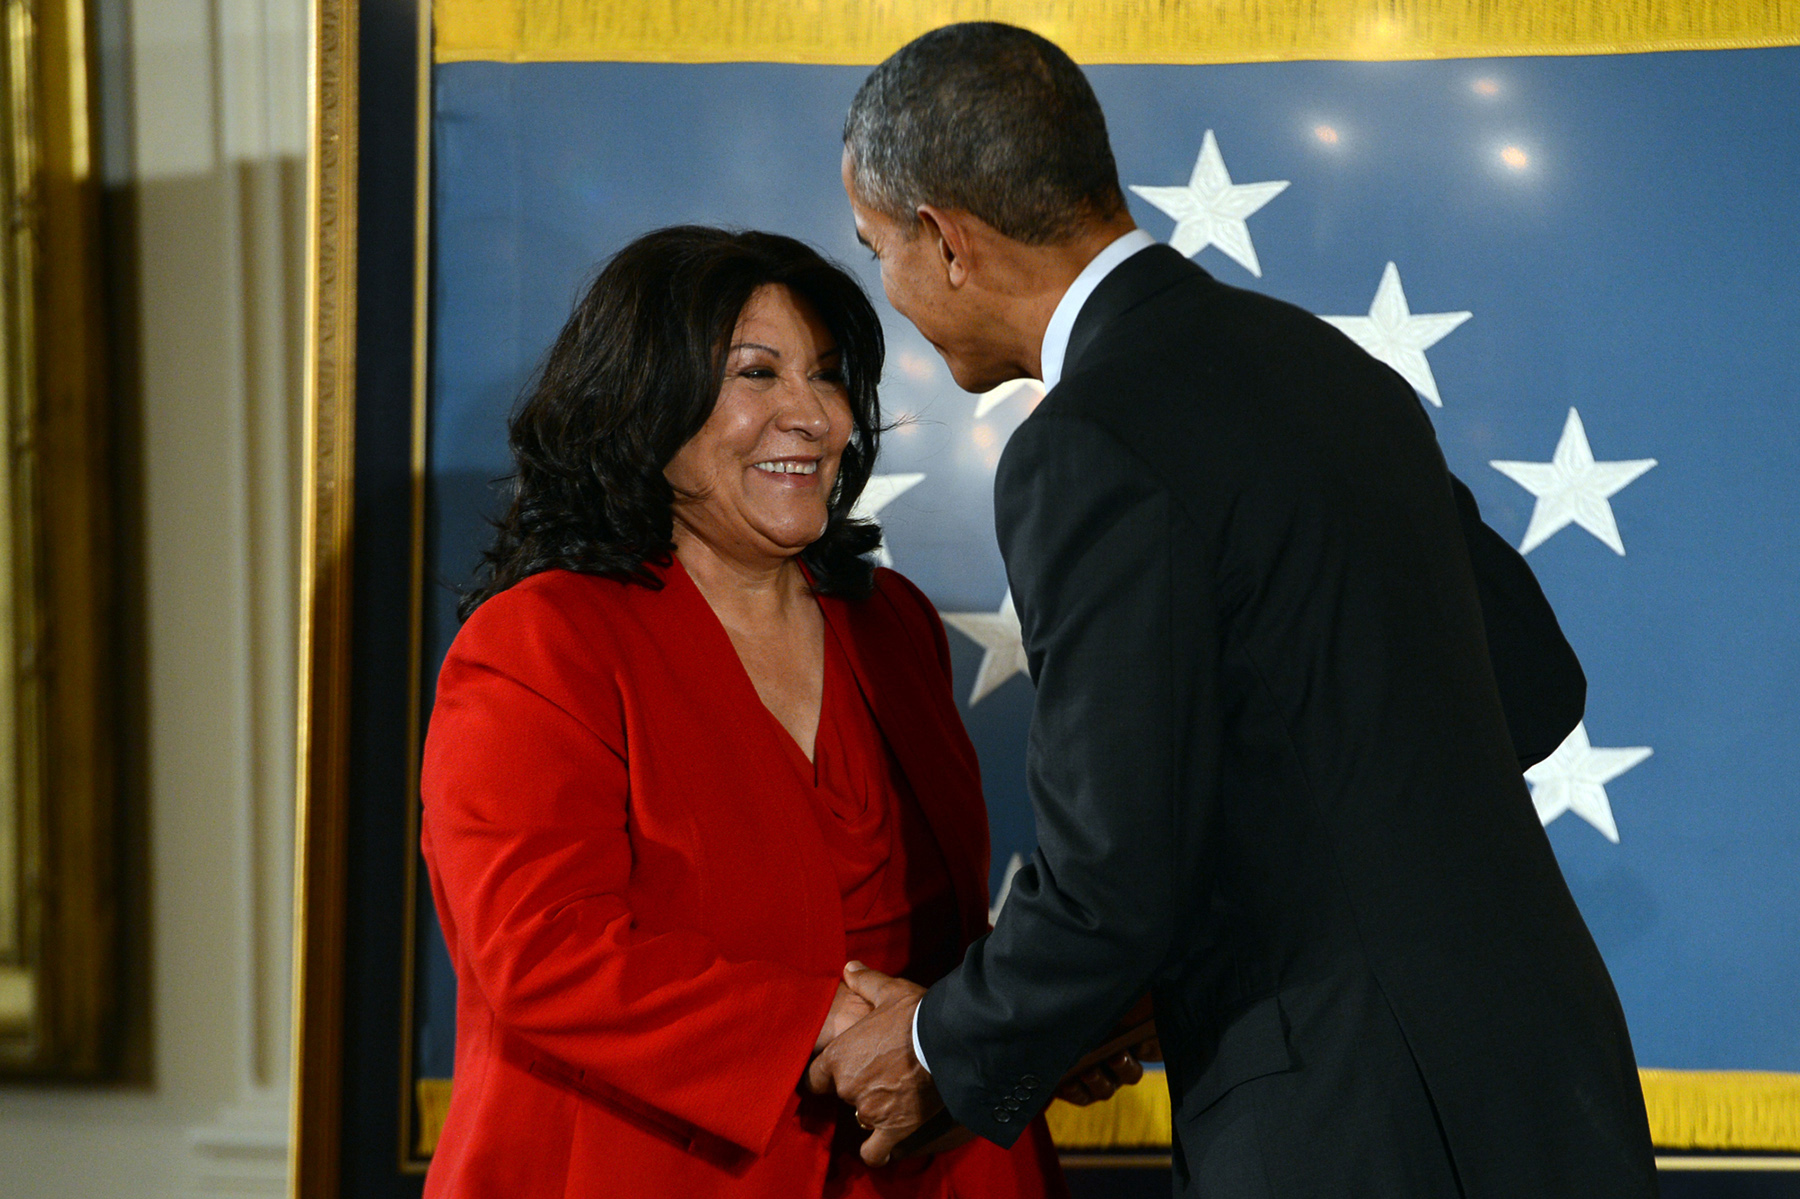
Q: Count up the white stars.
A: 8